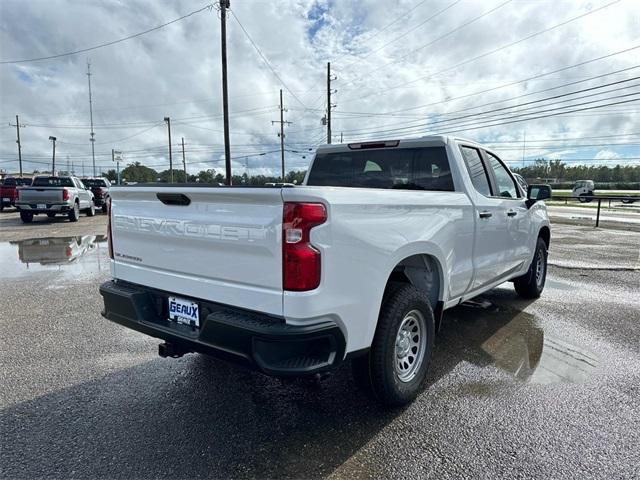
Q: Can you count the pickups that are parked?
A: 4